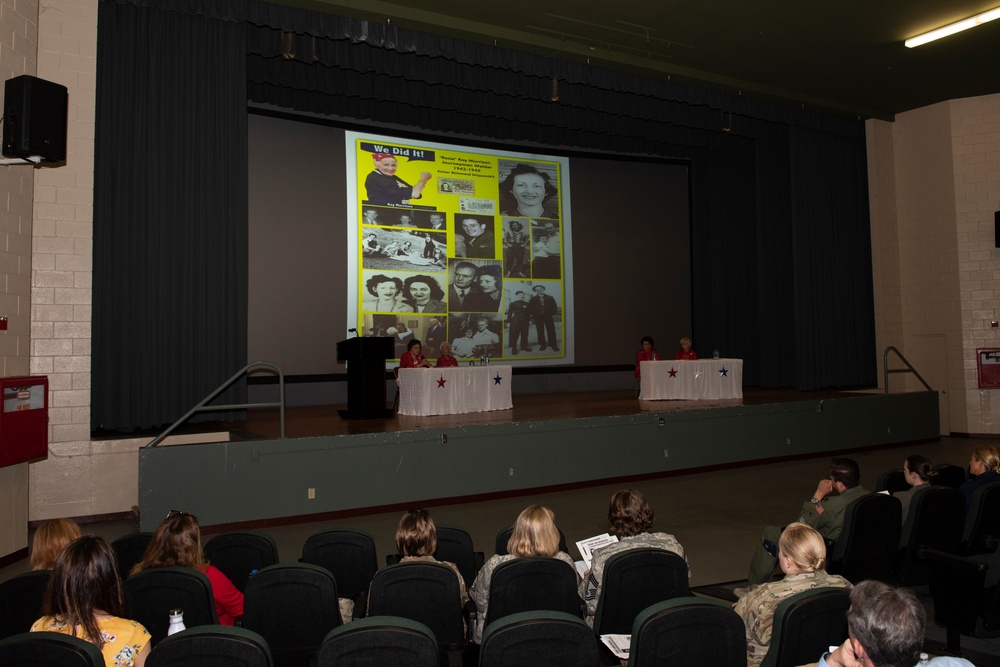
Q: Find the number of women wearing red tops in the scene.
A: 5